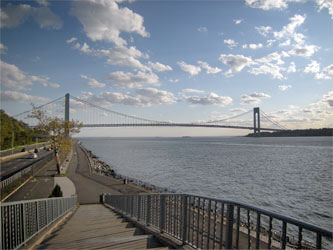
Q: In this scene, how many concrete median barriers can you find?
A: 1